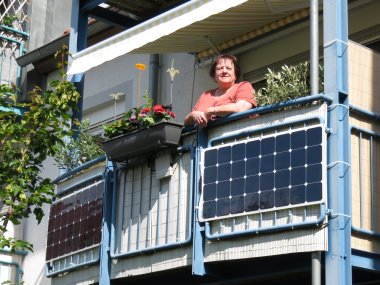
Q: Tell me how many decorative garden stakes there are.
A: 3